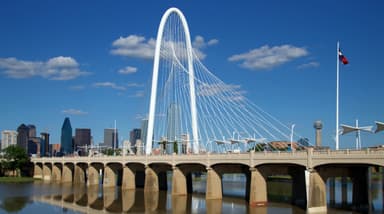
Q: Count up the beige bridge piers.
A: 13